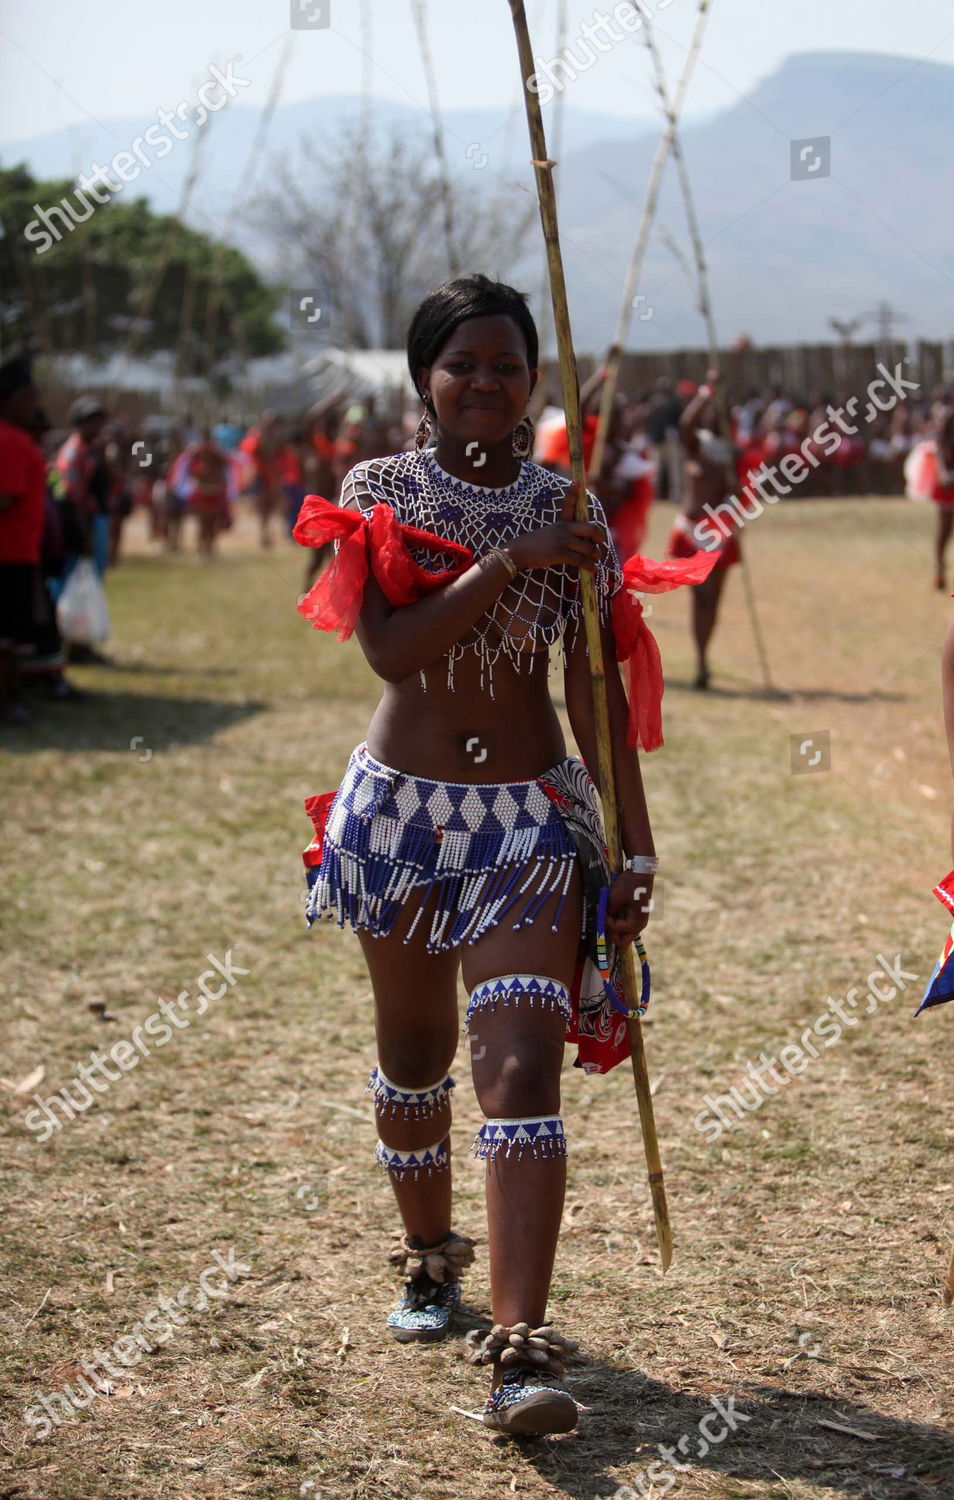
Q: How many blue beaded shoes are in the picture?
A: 2